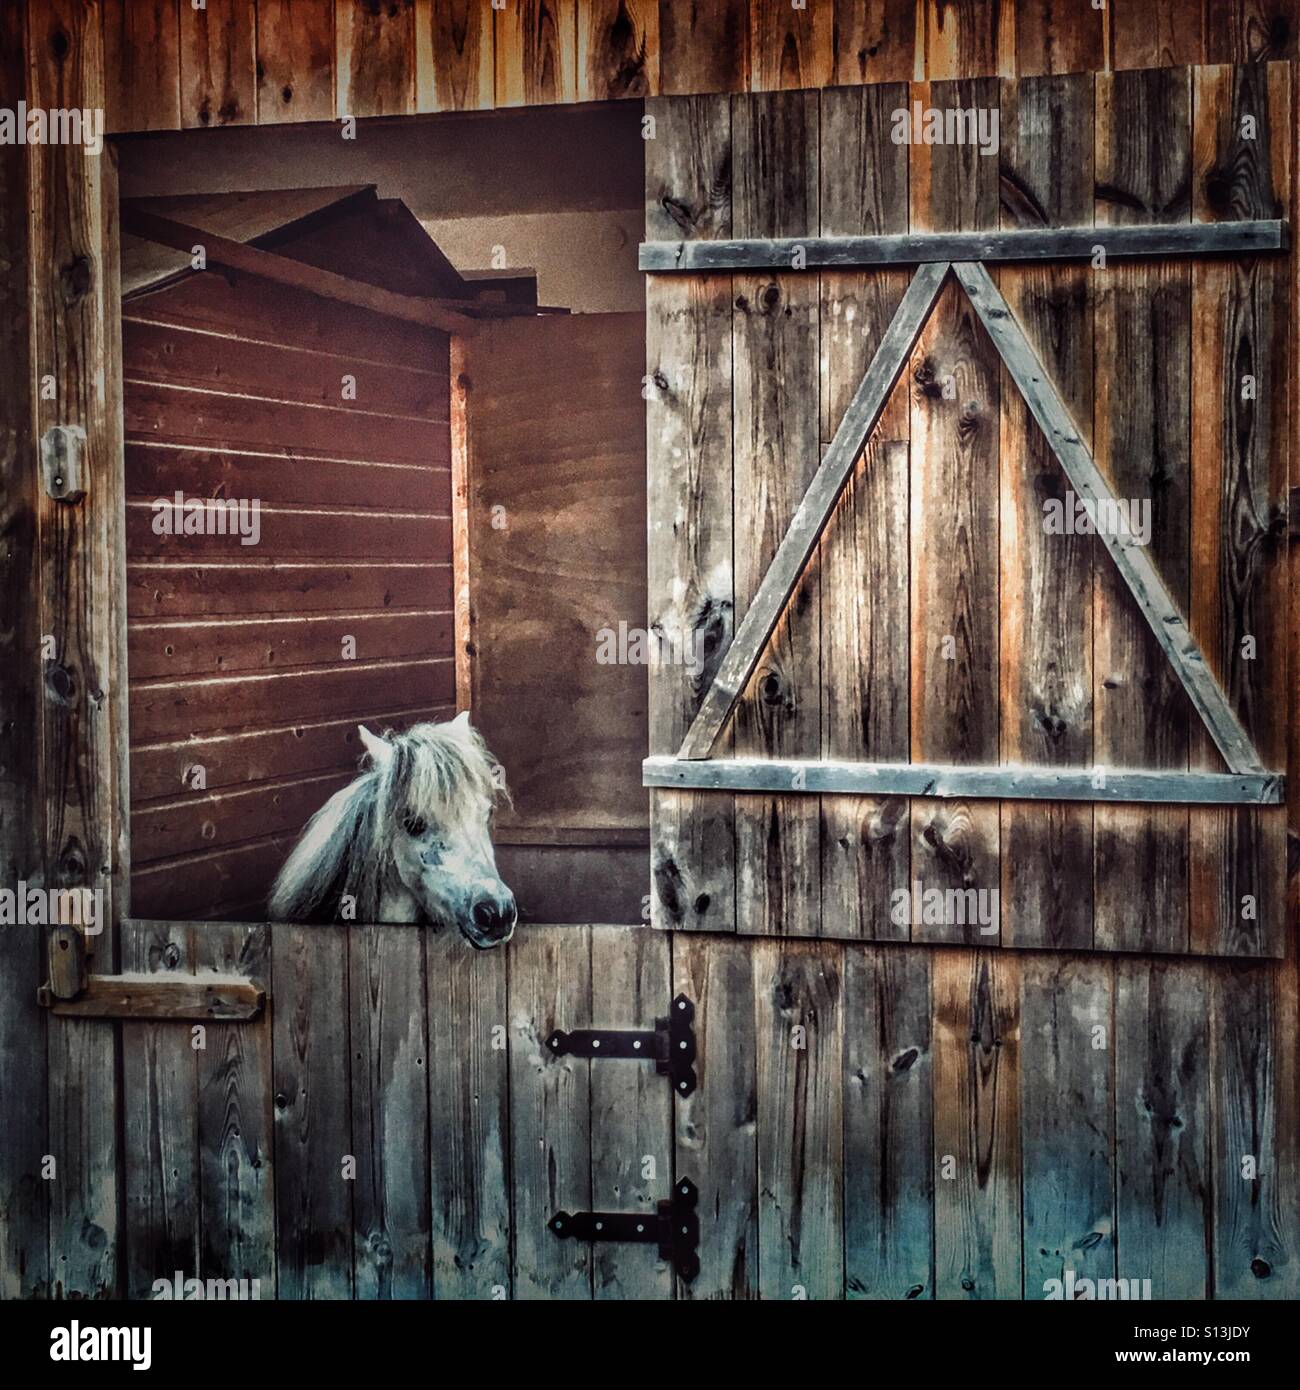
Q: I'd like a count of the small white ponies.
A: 1